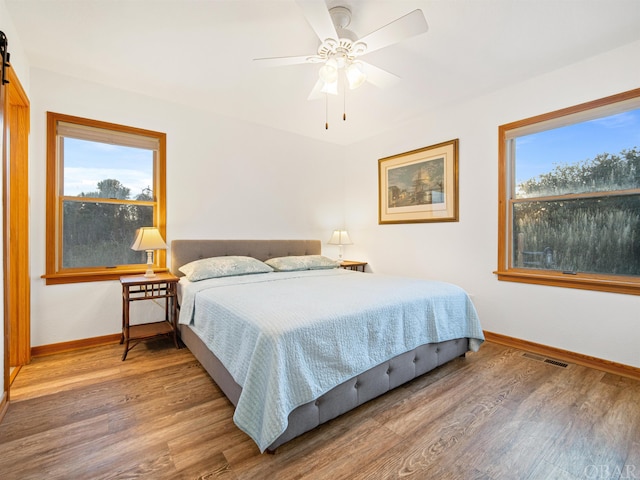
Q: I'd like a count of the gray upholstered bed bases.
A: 1